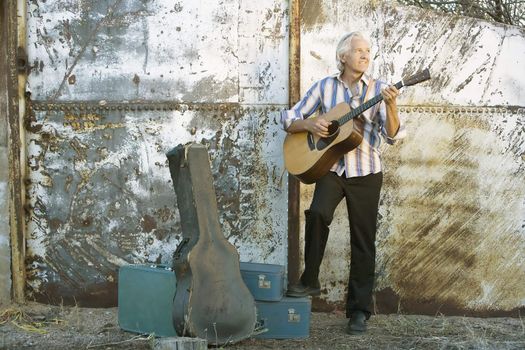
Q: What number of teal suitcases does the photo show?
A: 3